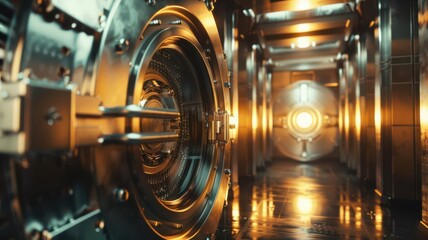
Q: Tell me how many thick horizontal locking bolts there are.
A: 2